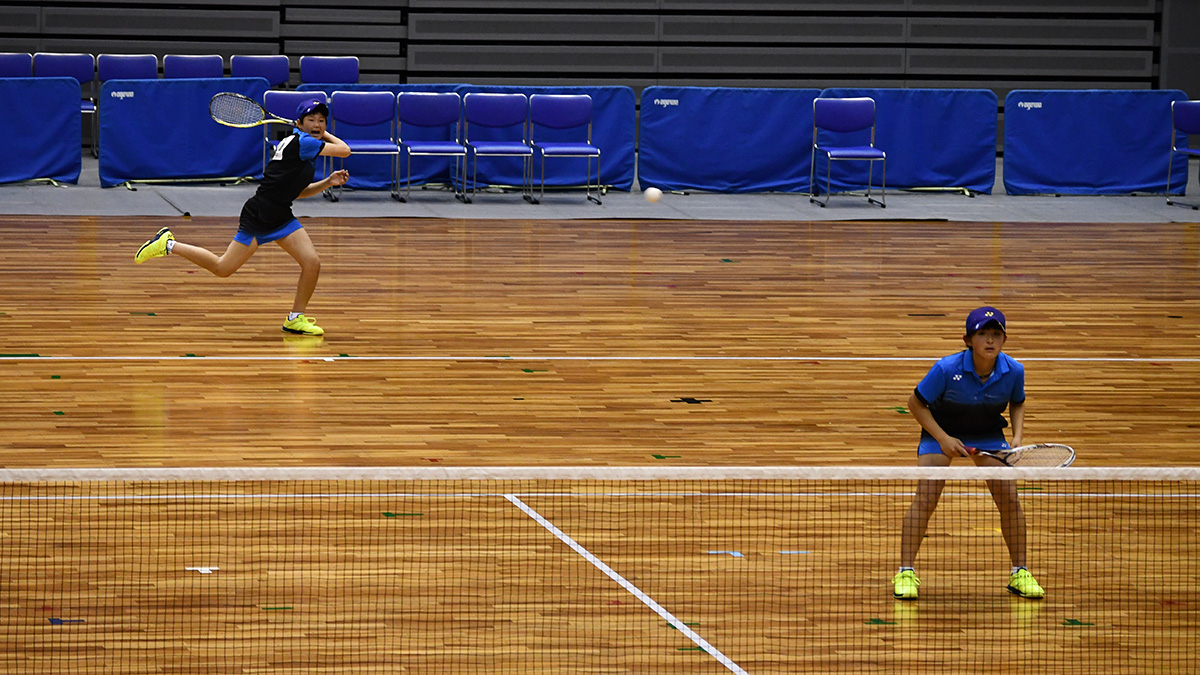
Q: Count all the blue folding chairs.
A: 13